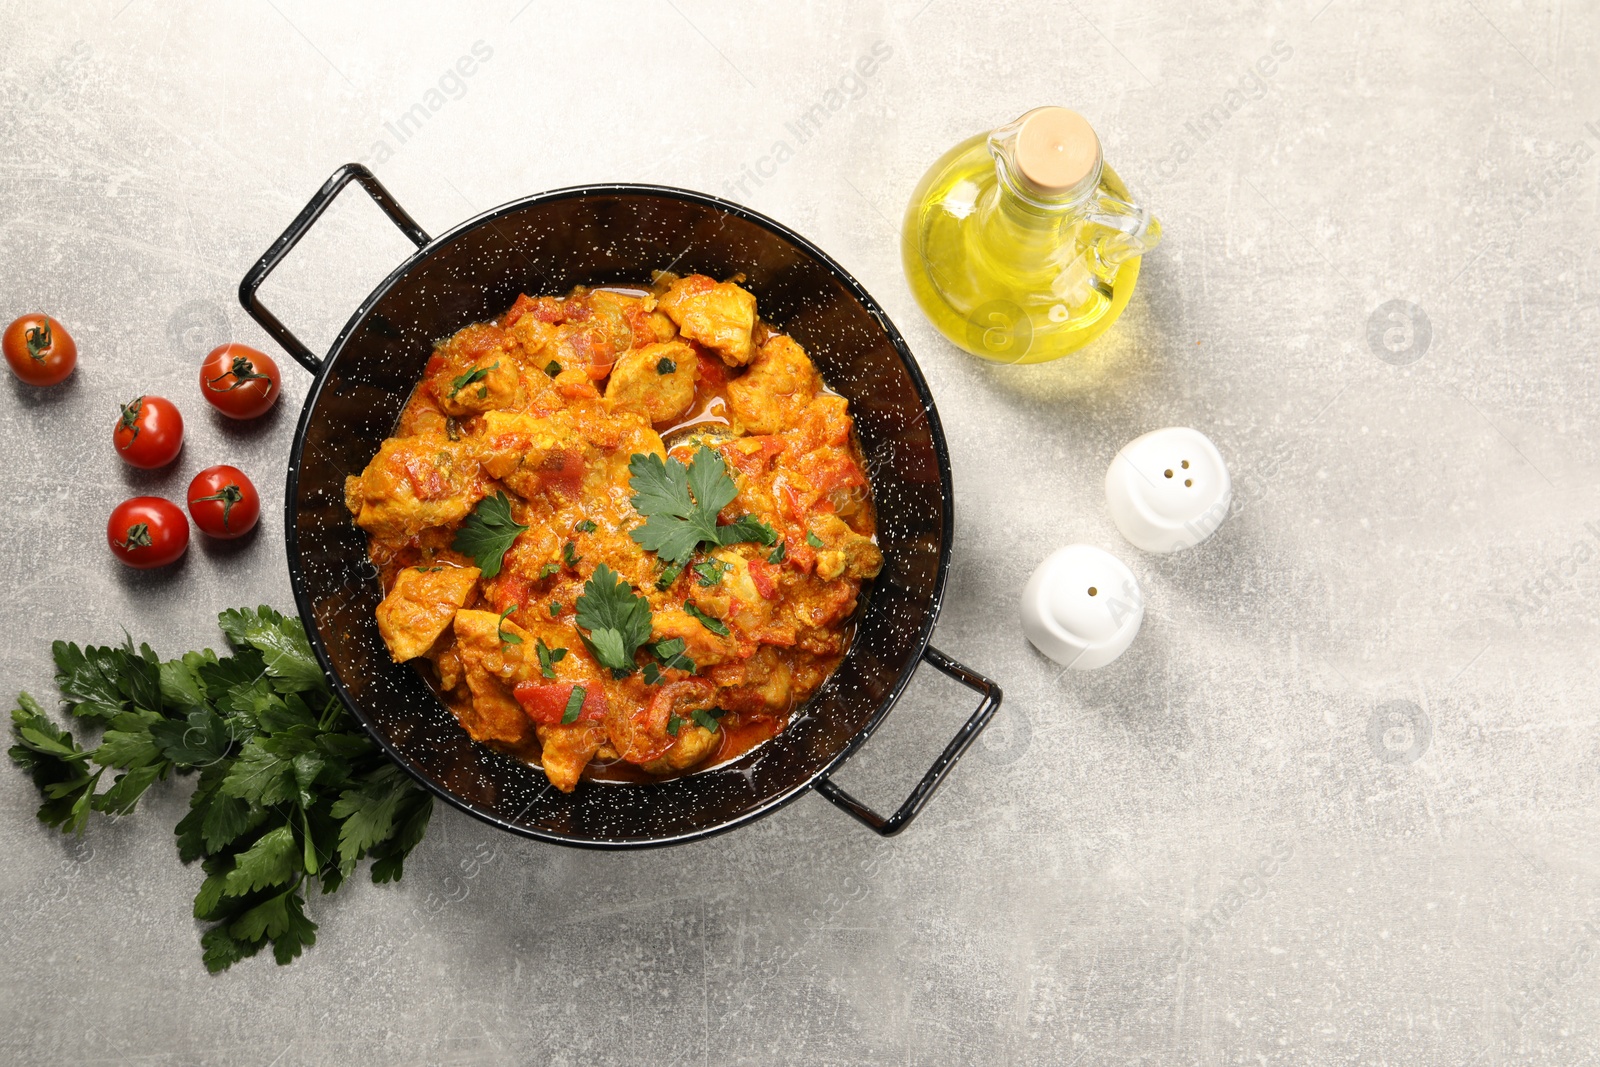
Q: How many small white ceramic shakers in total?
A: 2